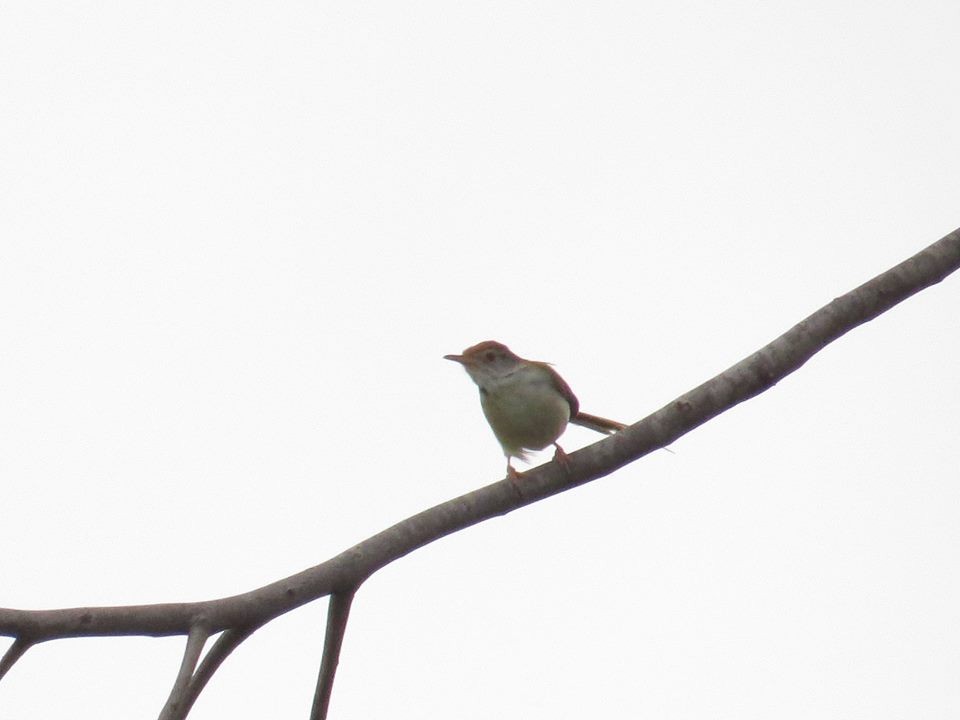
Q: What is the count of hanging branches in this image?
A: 4